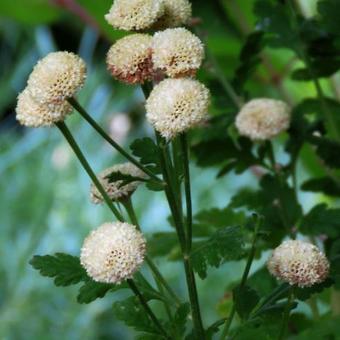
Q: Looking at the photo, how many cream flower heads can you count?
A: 11